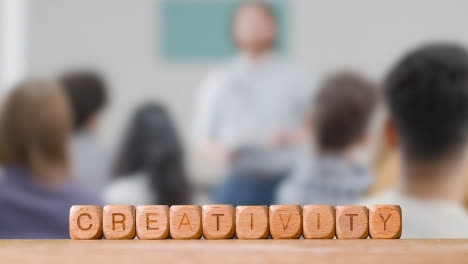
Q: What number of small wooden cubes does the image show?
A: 10